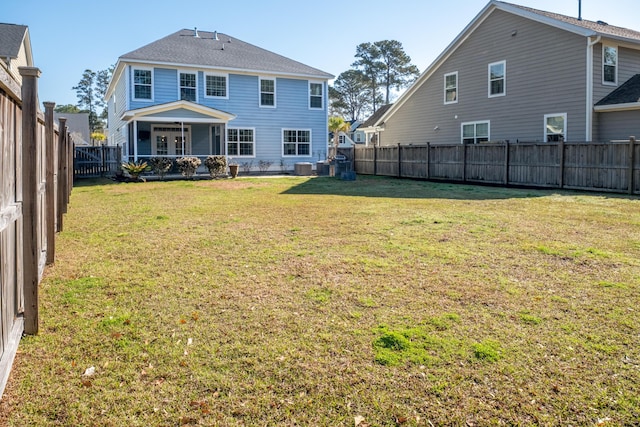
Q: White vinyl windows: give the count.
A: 12